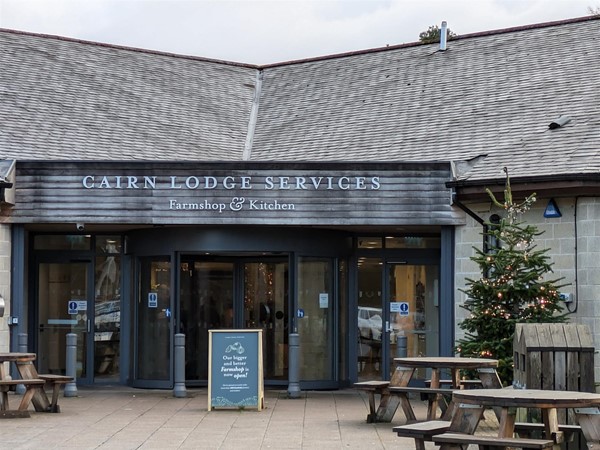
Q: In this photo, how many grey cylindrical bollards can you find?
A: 5